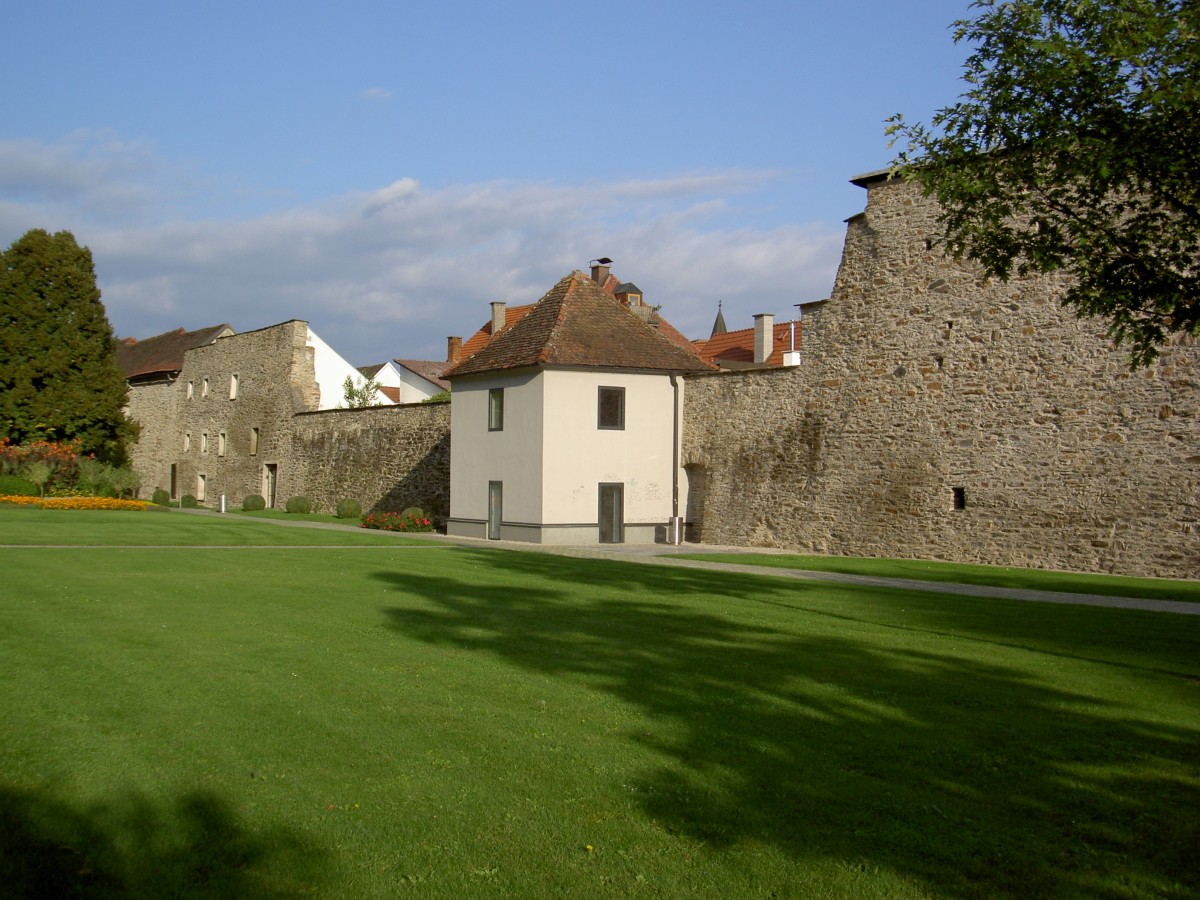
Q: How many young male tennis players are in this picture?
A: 0